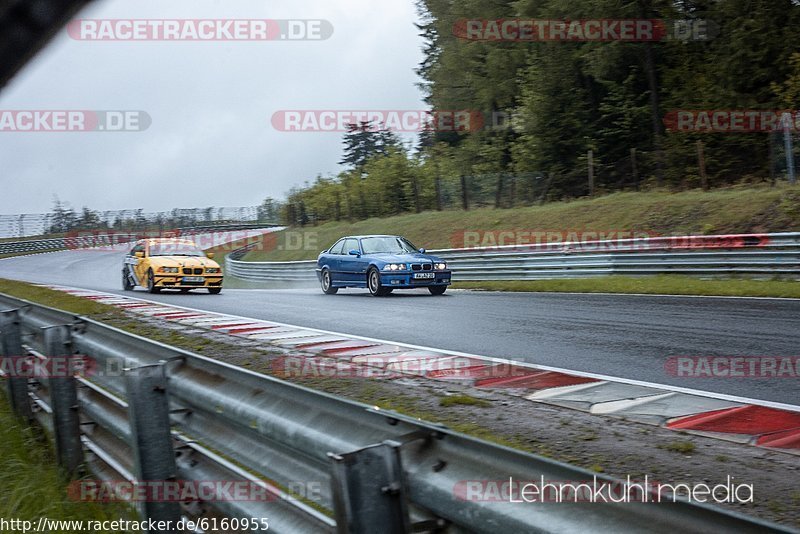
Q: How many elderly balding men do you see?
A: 0